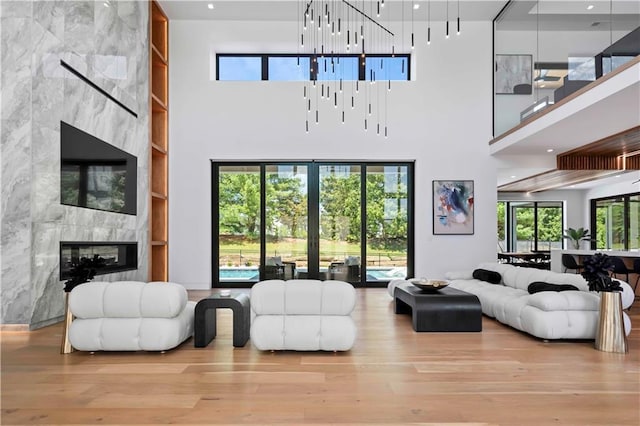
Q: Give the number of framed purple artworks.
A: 1